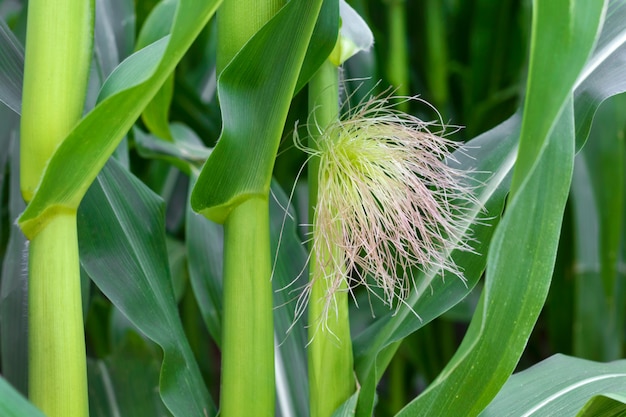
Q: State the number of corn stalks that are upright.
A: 3